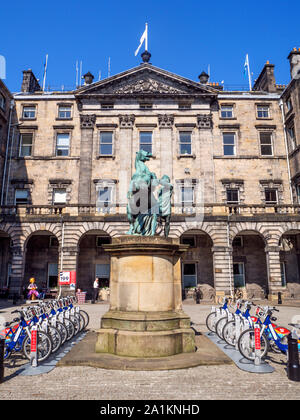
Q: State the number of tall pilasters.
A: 4